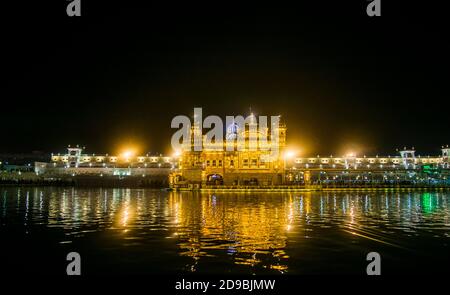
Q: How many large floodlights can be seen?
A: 4